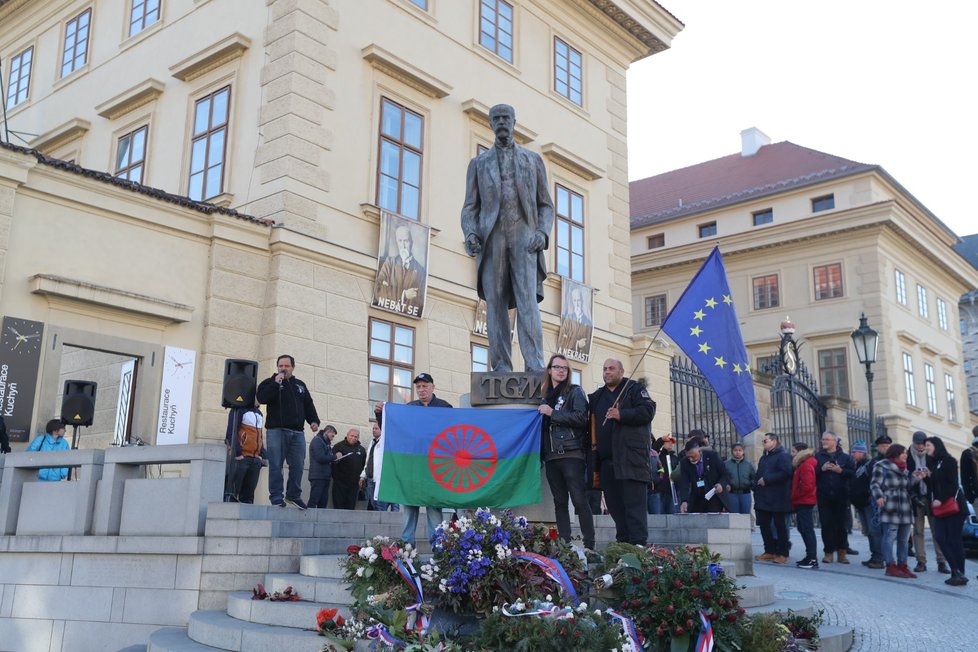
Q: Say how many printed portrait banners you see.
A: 3